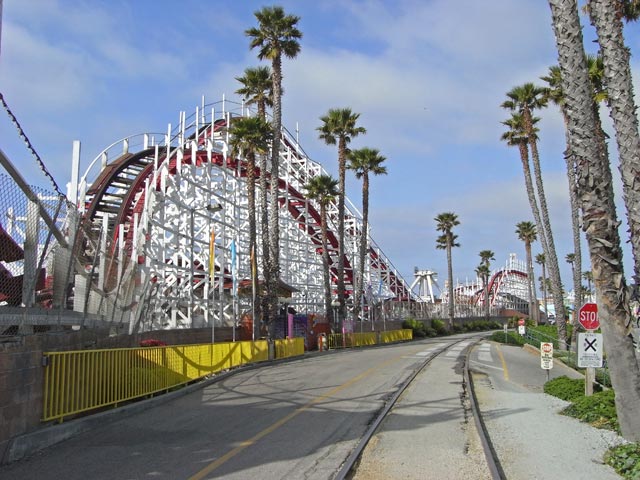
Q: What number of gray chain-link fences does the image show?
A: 1